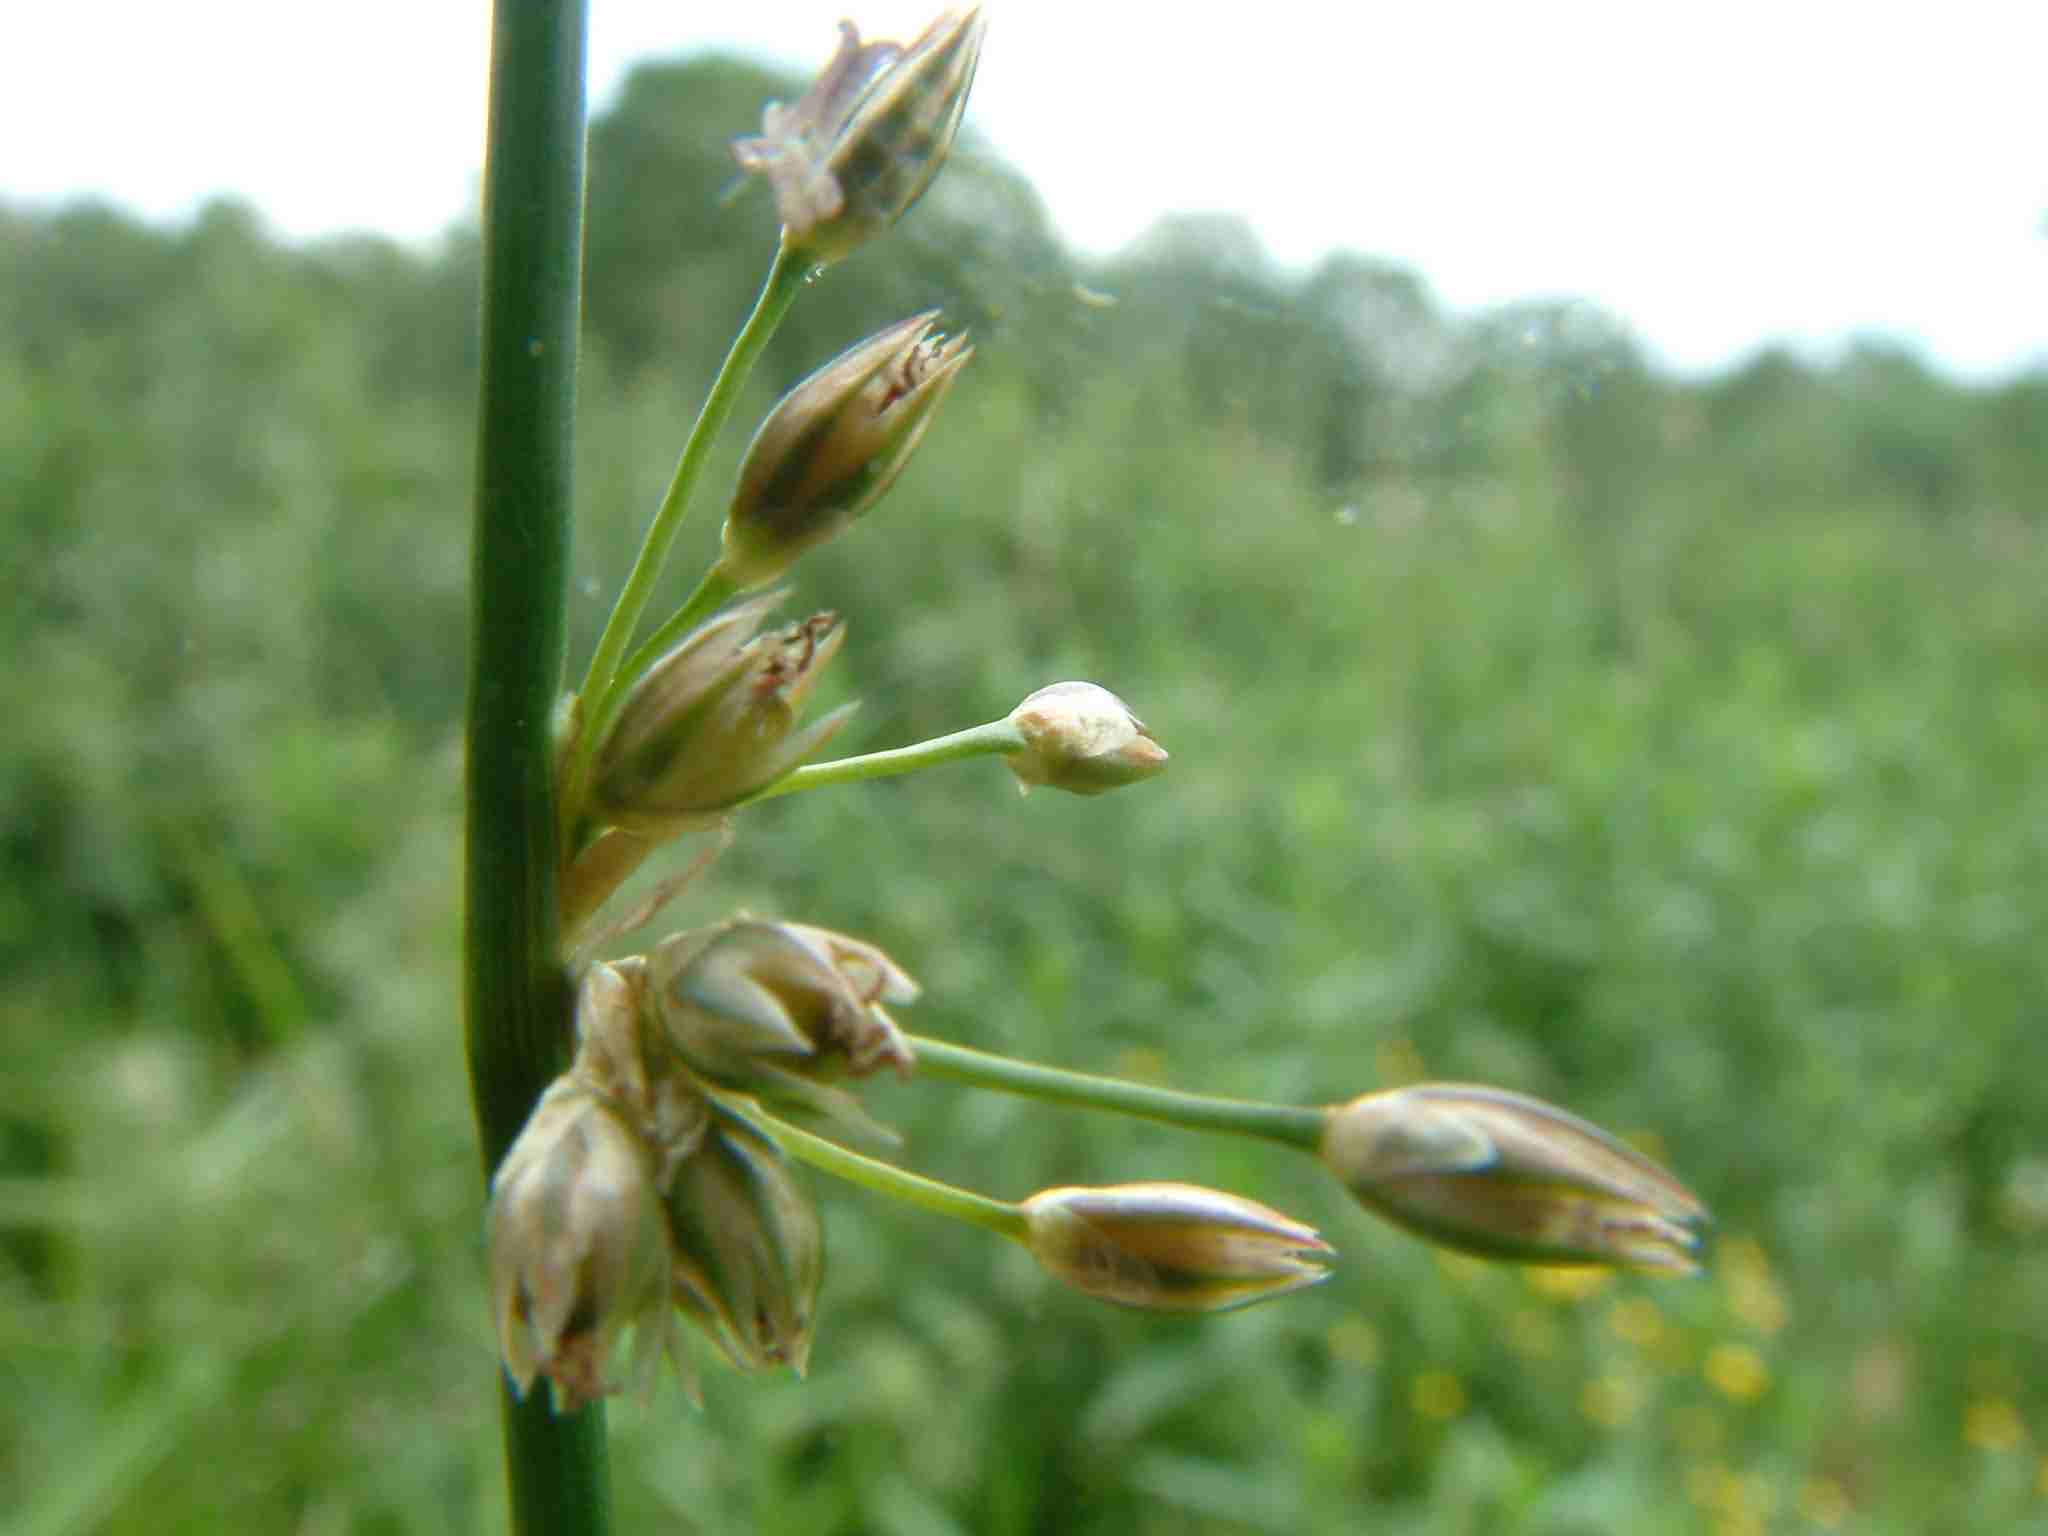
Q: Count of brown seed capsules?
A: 9